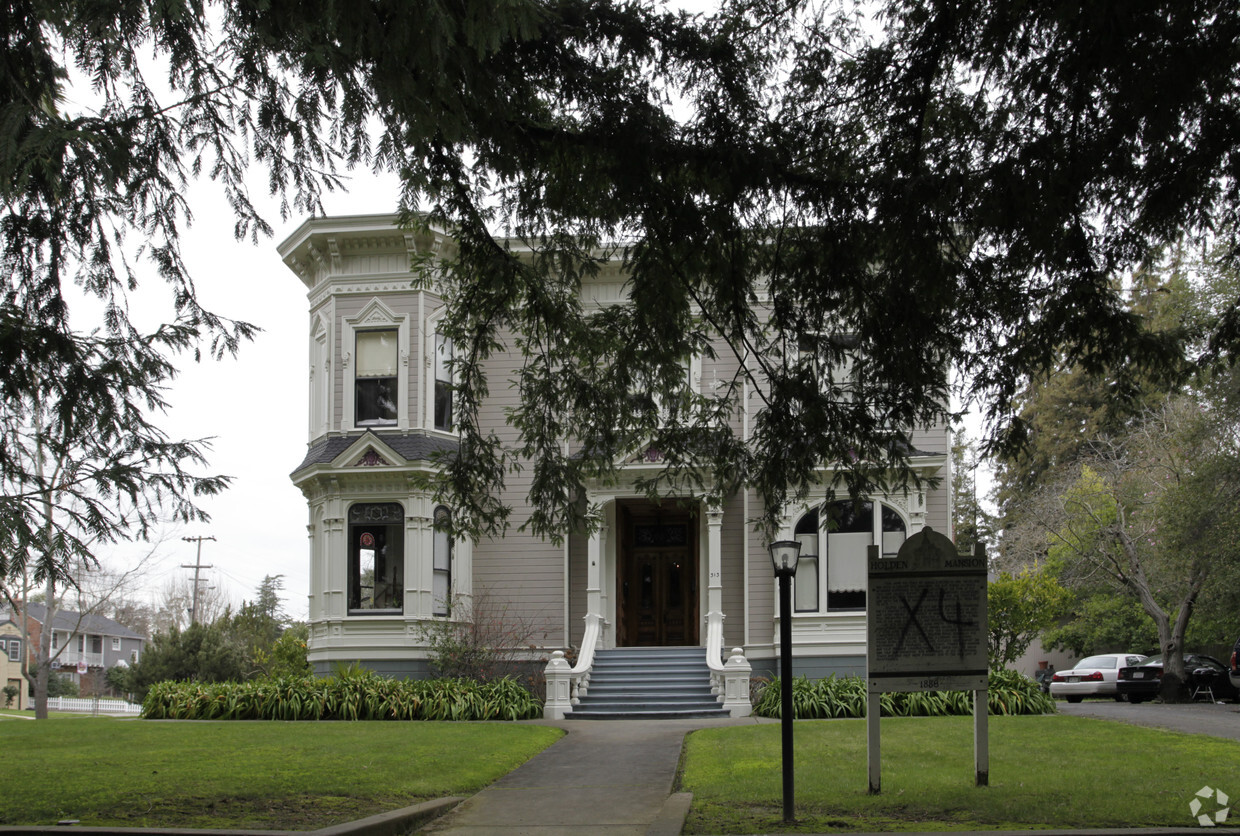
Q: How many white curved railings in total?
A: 2